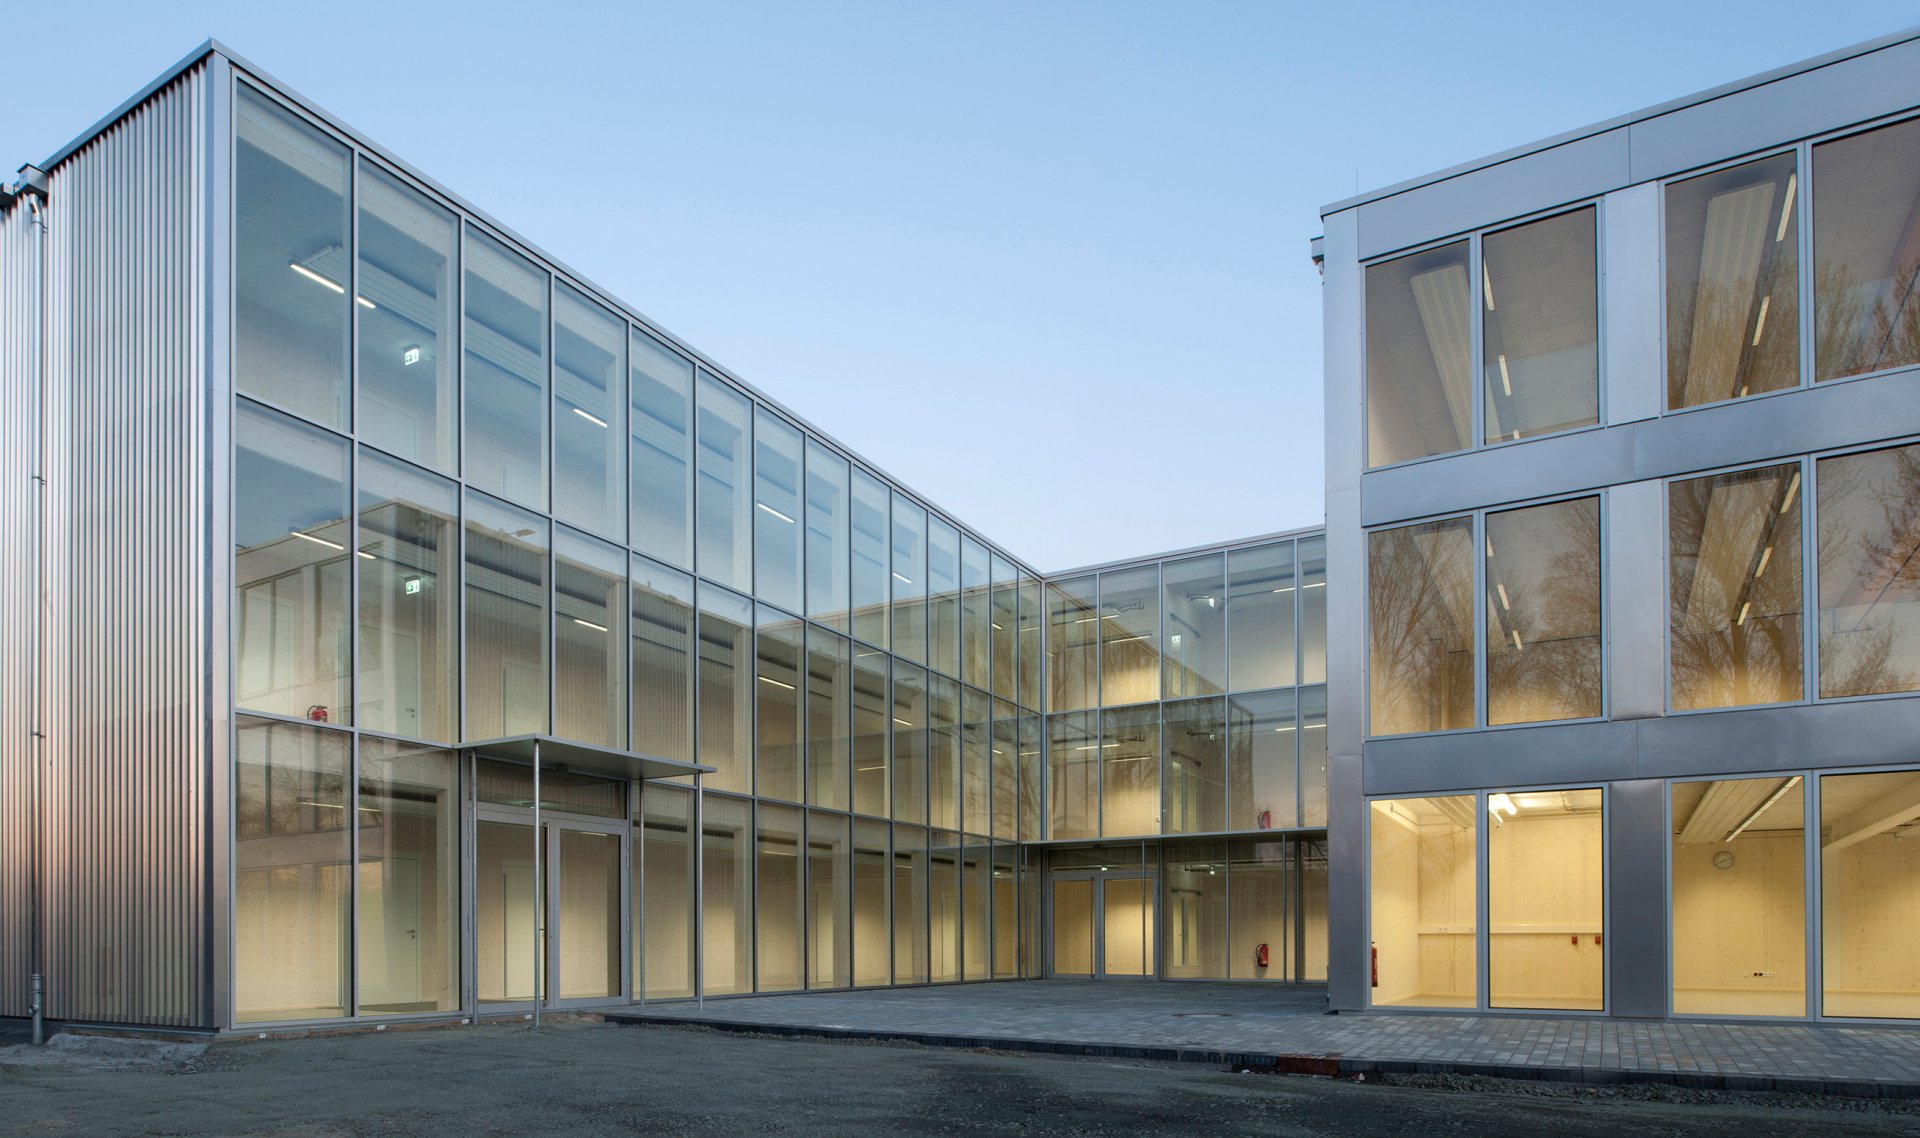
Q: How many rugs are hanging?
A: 0